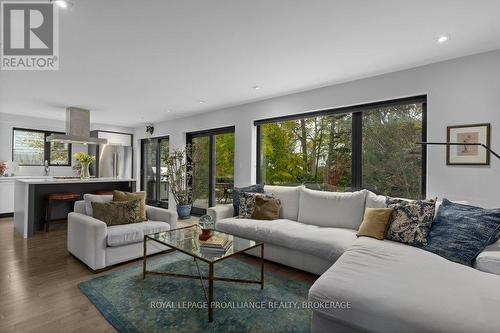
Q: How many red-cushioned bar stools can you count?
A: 2